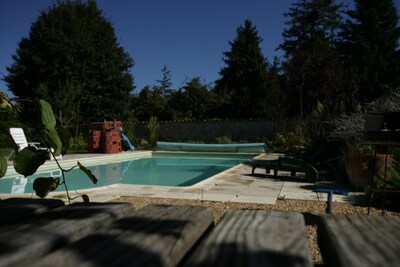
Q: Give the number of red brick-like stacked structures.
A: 1